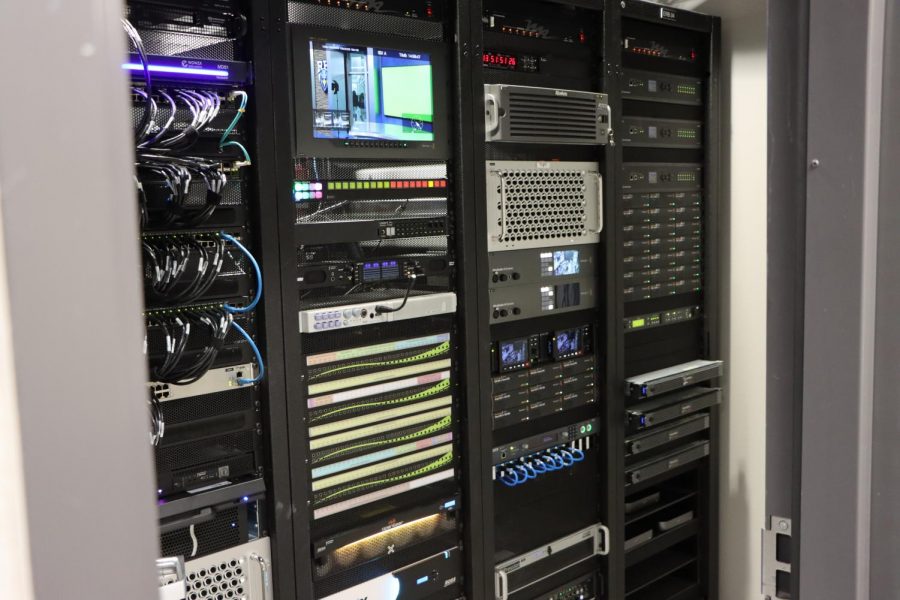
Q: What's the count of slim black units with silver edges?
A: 4